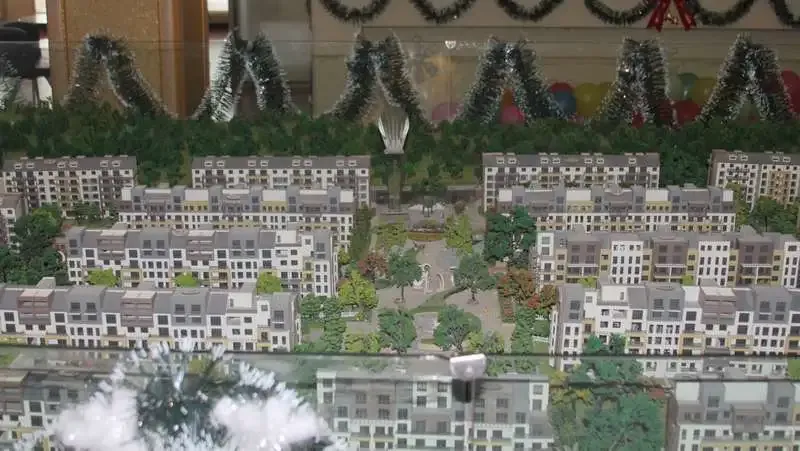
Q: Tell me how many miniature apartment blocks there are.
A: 14